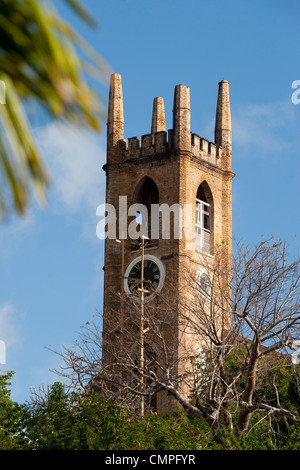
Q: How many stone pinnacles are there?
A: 4